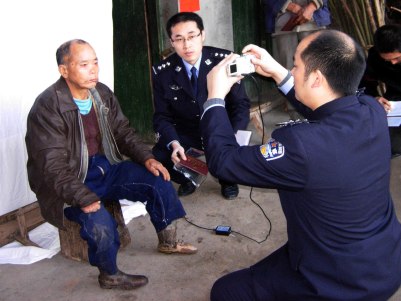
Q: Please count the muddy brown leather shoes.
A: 2